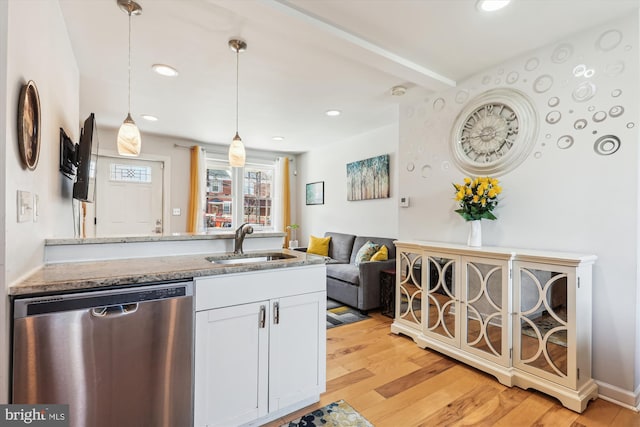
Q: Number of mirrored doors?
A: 4